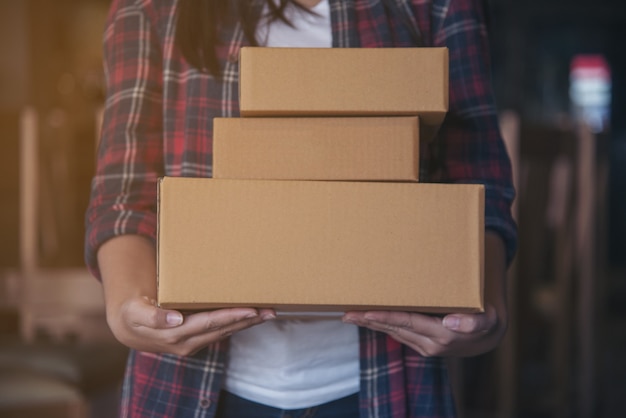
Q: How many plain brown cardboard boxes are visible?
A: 3